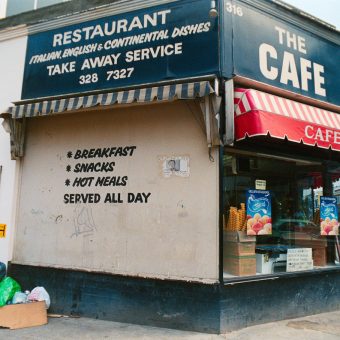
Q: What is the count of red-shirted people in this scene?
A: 0